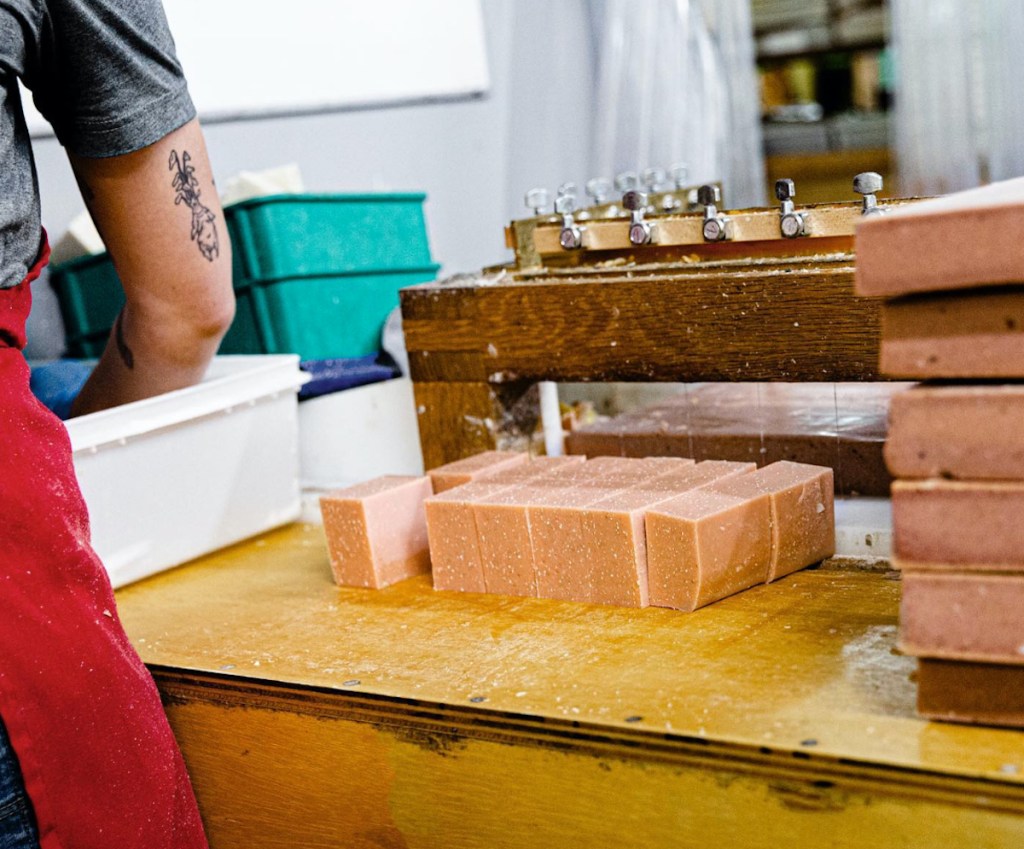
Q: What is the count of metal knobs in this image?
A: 11